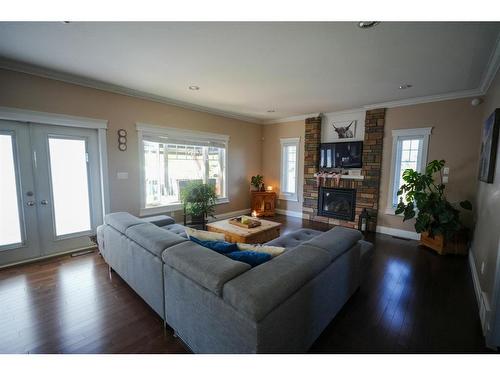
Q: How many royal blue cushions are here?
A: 2